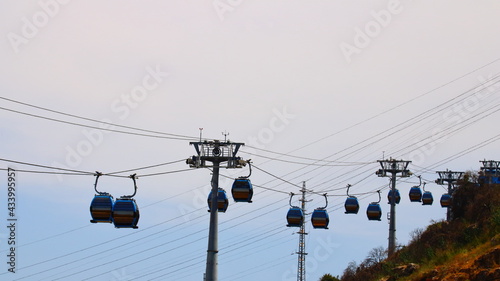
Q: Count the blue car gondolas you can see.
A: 12